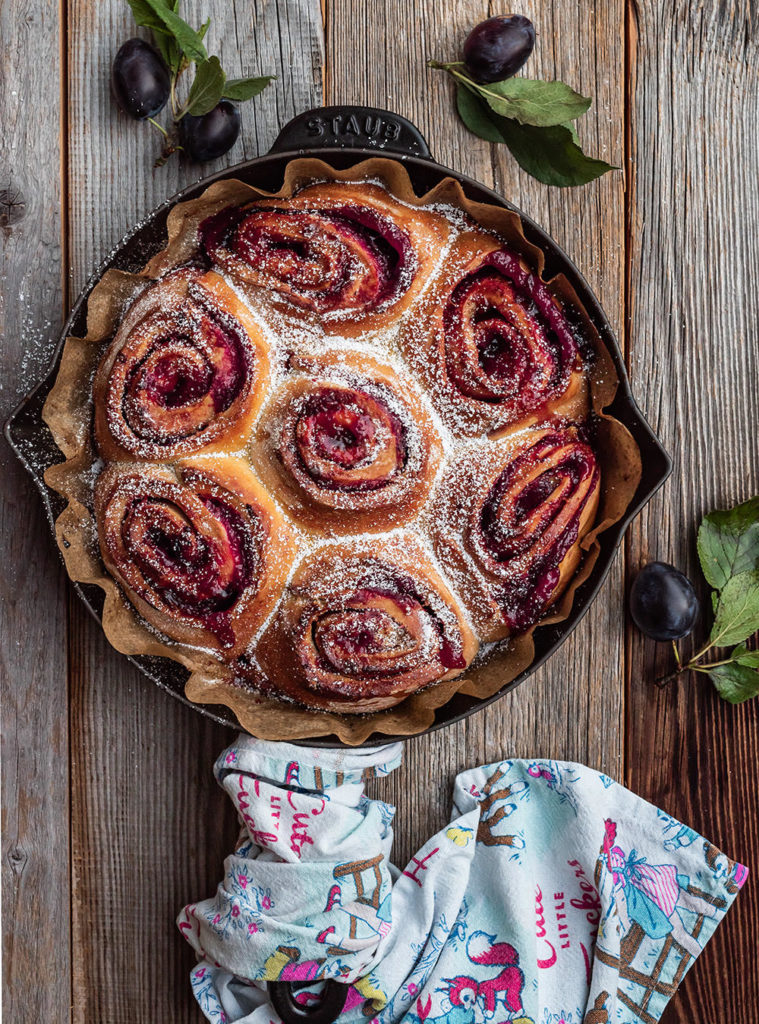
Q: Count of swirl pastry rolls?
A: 7